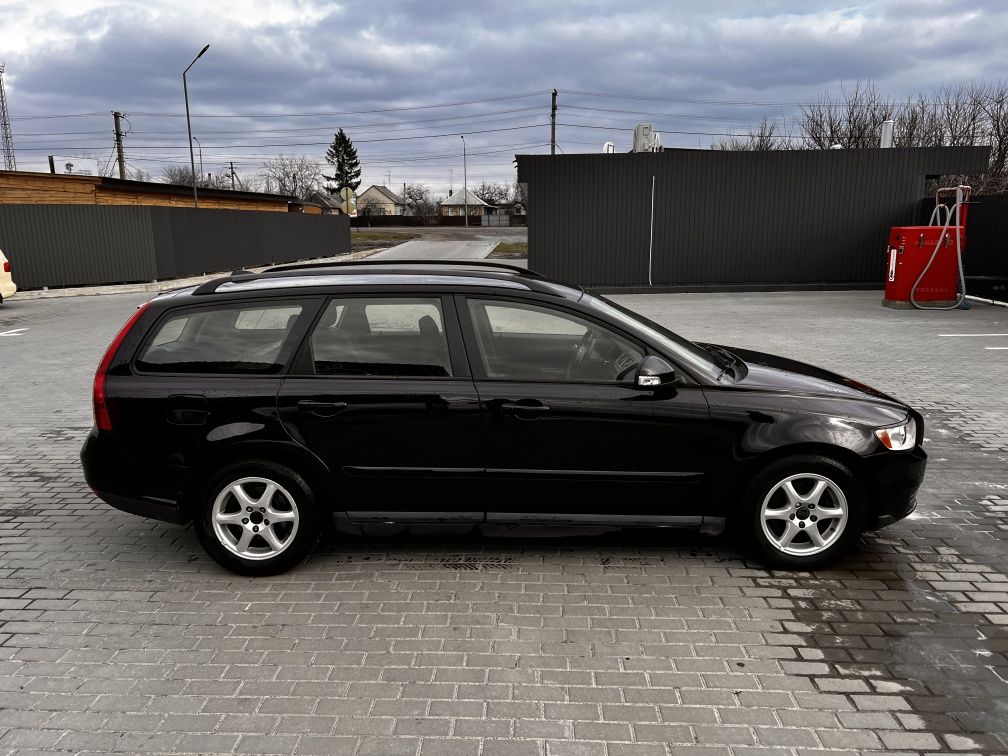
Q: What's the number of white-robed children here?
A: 0